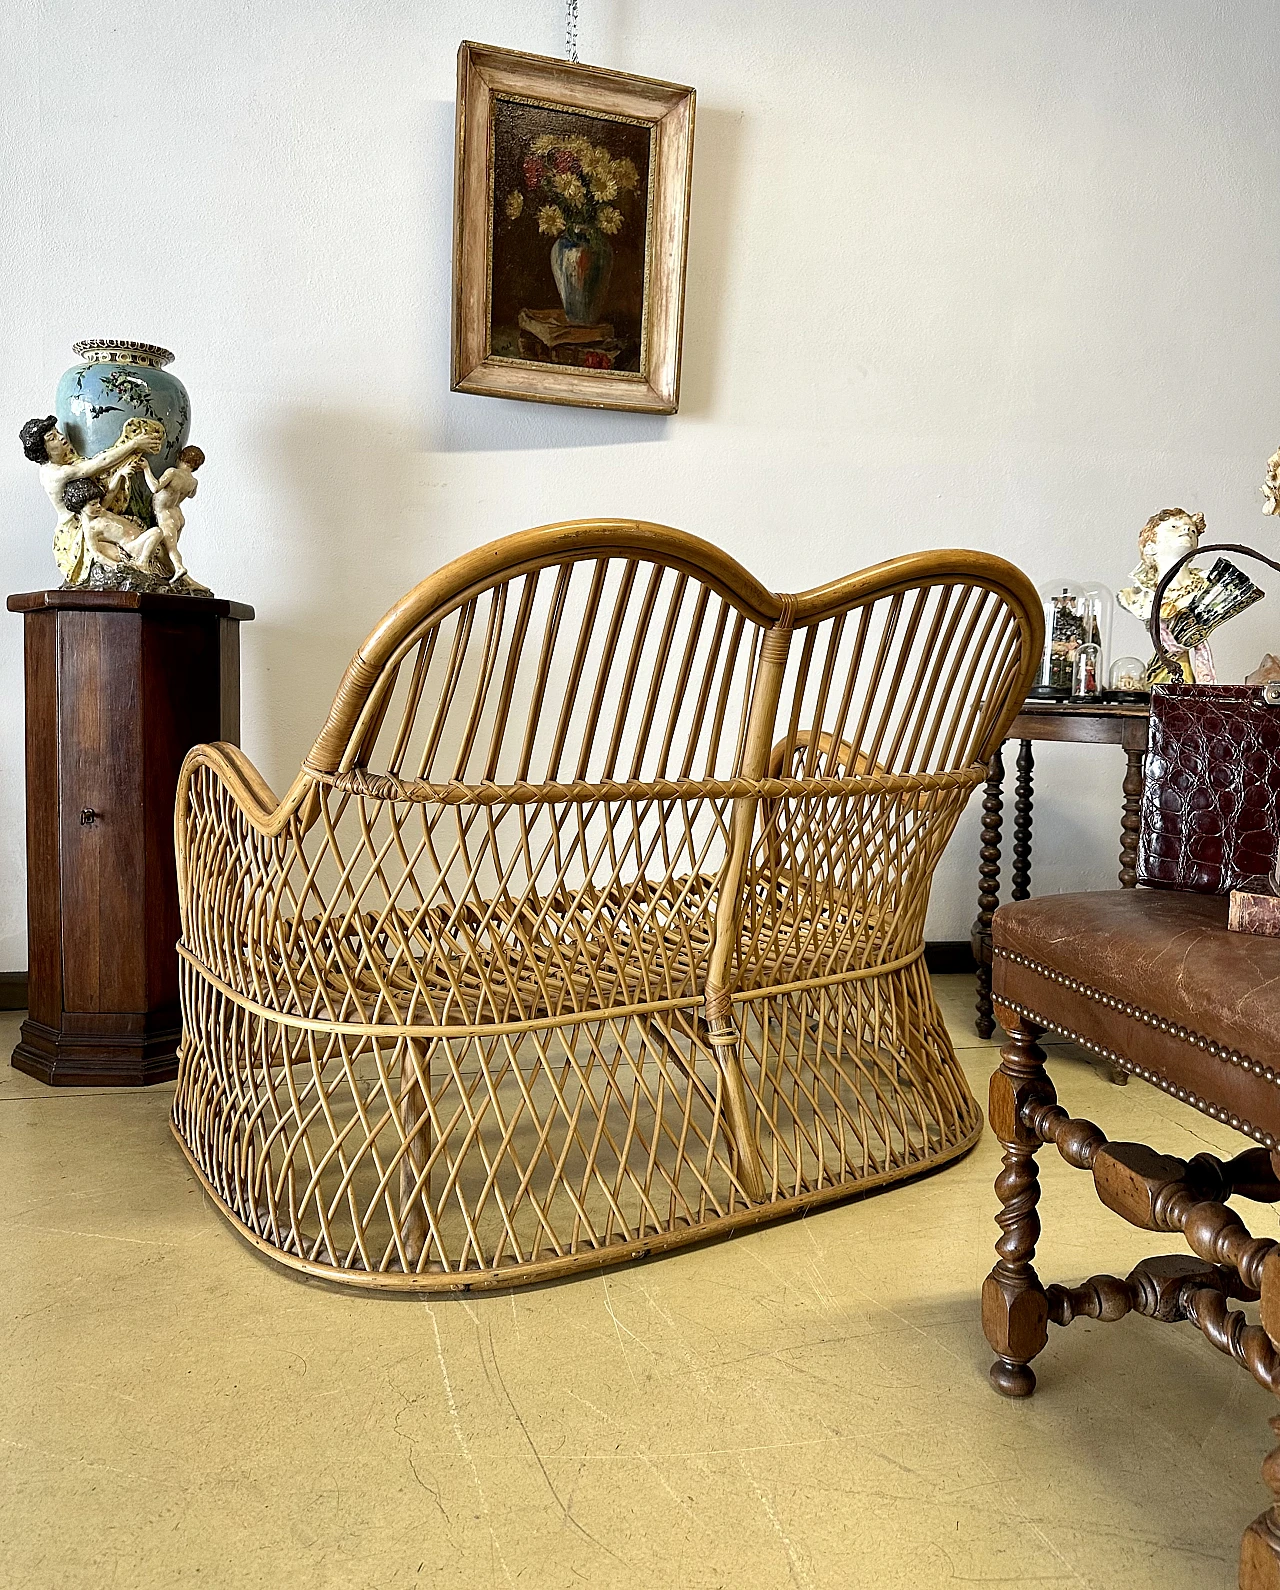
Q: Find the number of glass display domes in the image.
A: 4